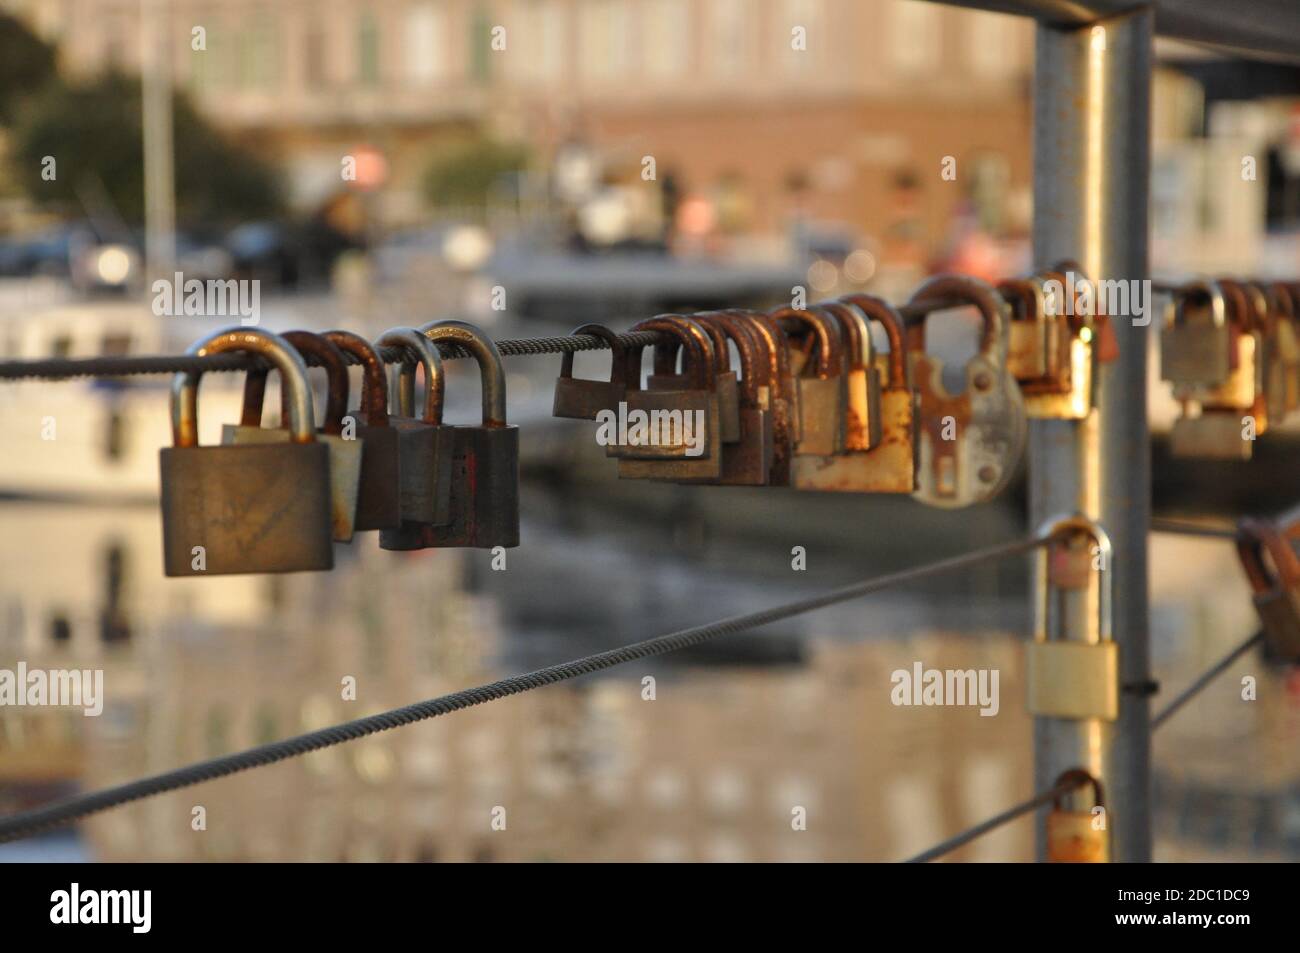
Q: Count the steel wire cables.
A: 3